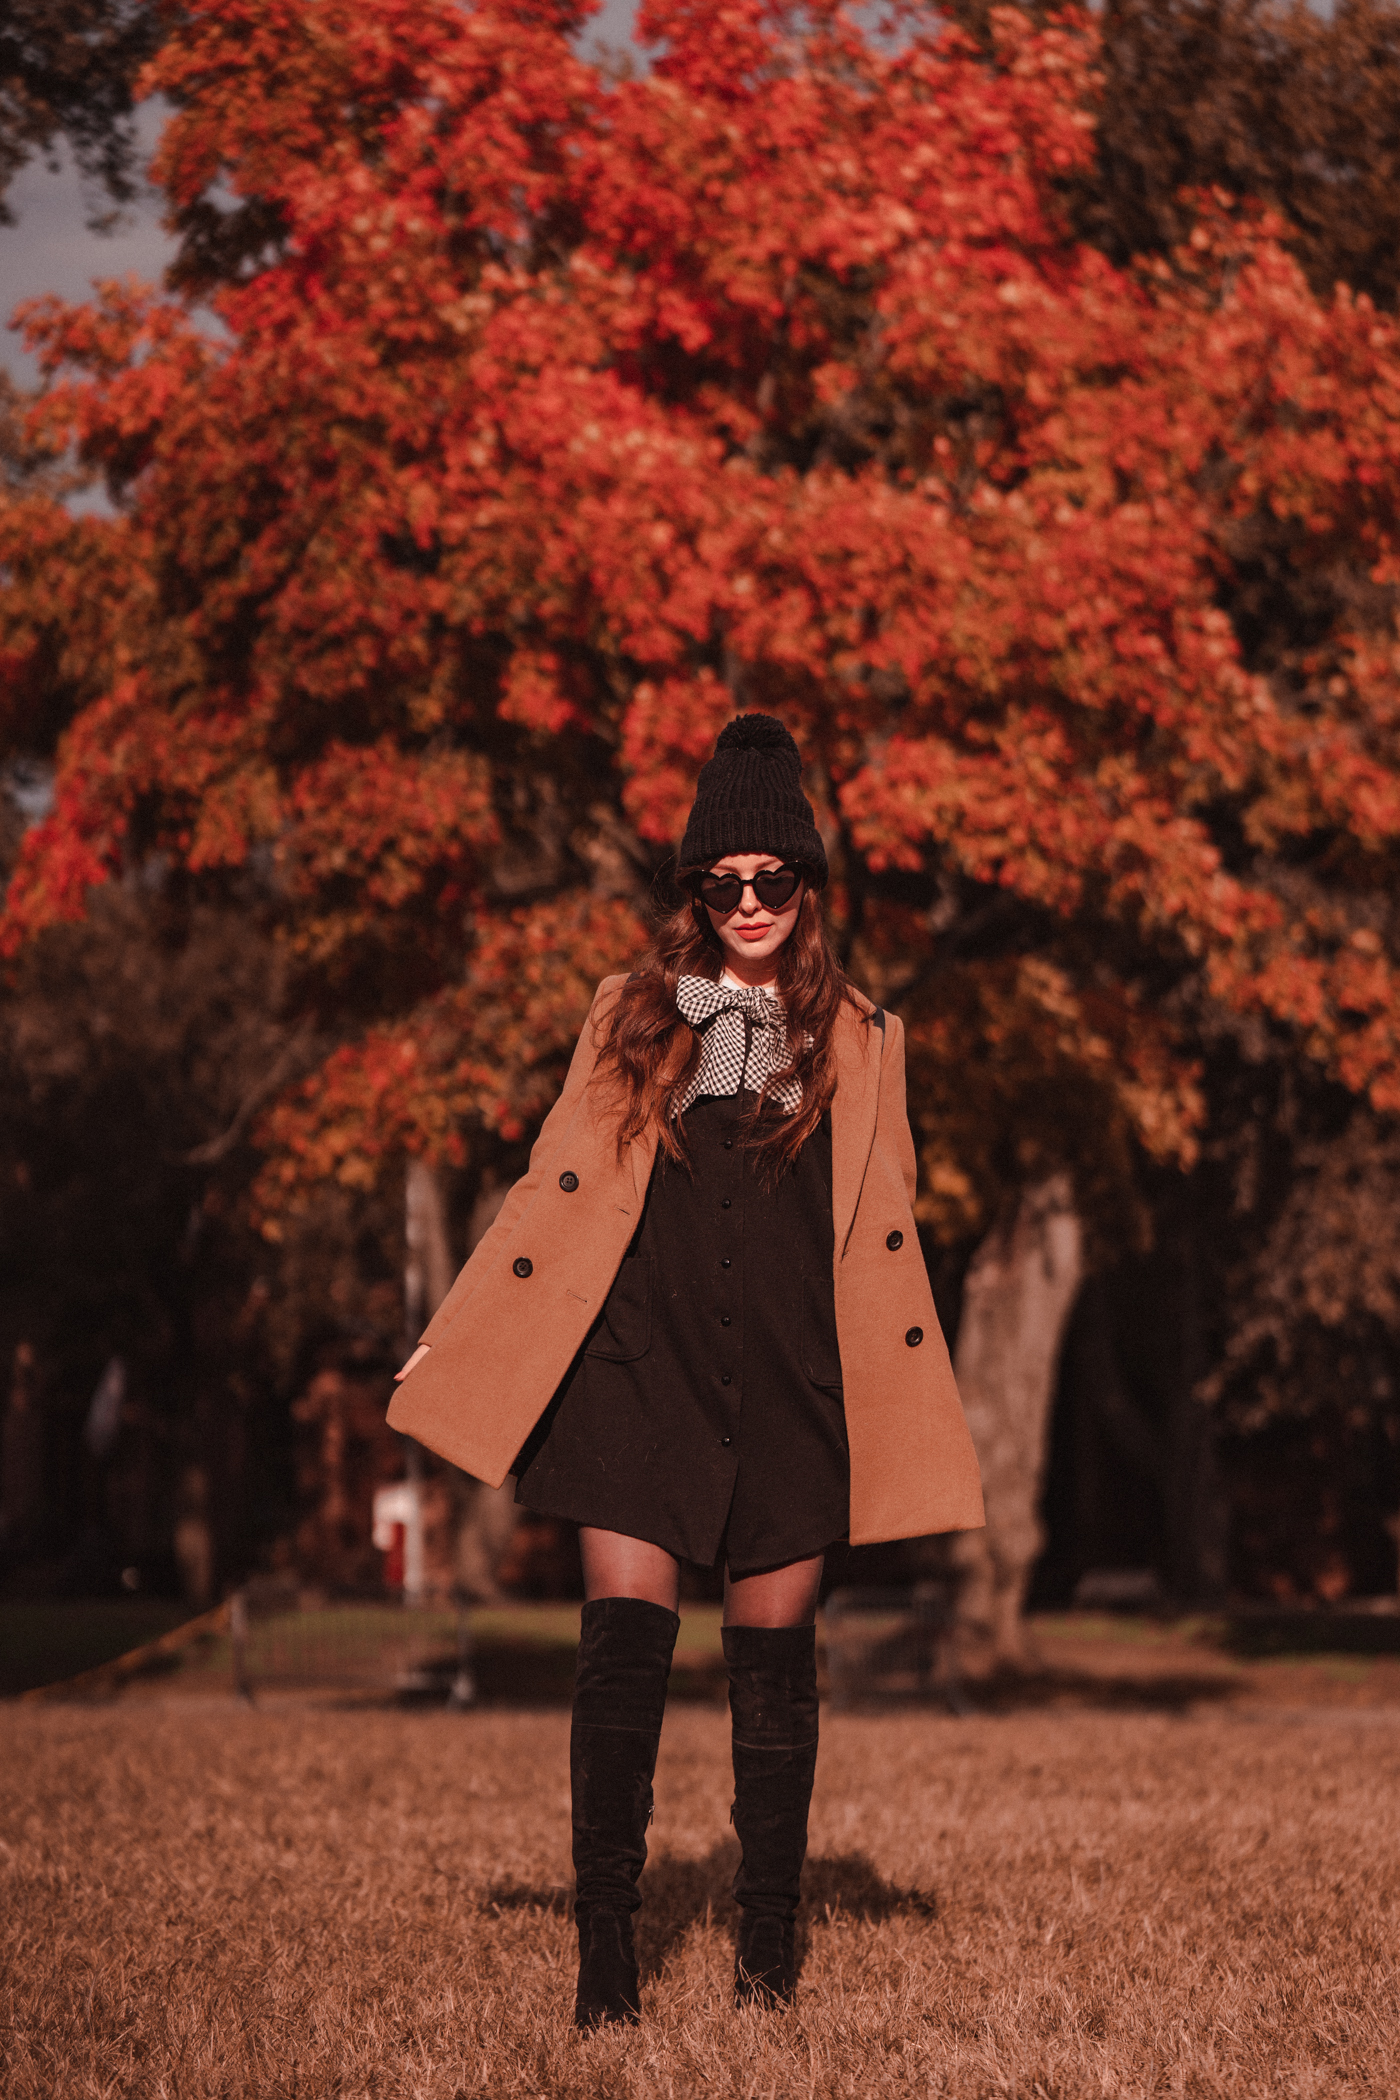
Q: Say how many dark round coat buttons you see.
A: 4